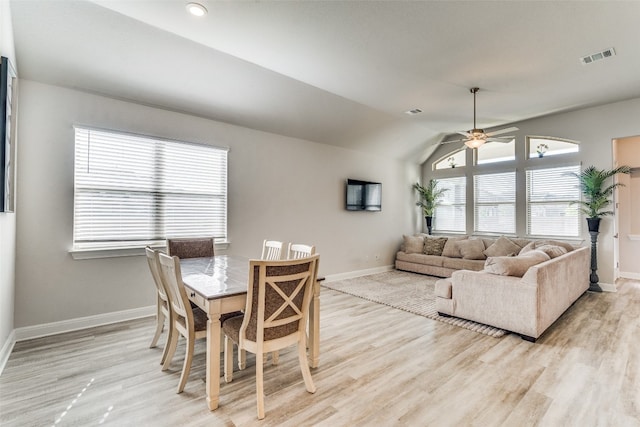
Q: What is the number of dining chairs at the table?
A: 6